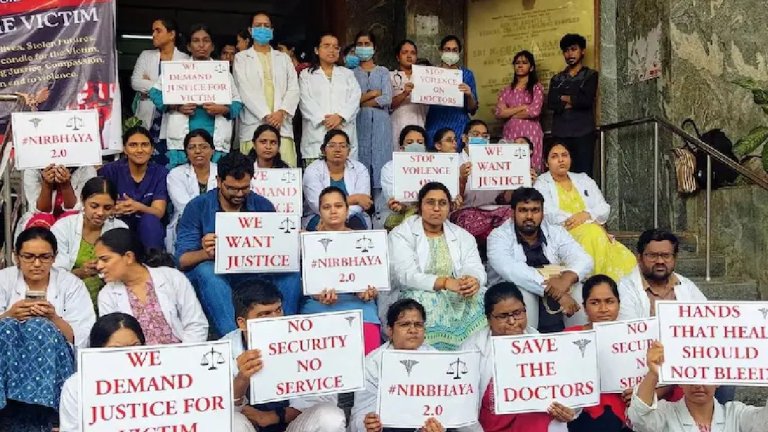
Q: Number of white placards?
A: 14